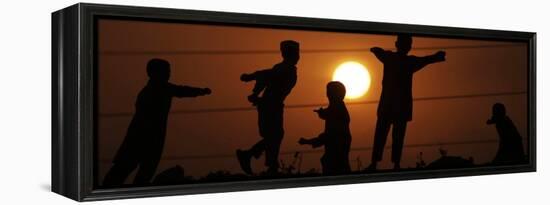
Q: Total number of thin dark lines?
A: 3